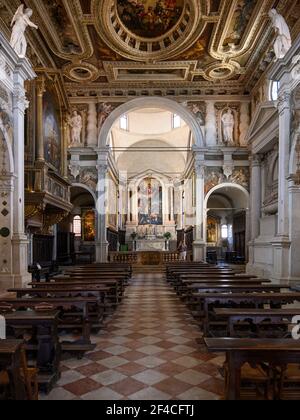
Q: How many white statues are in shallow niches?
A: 2